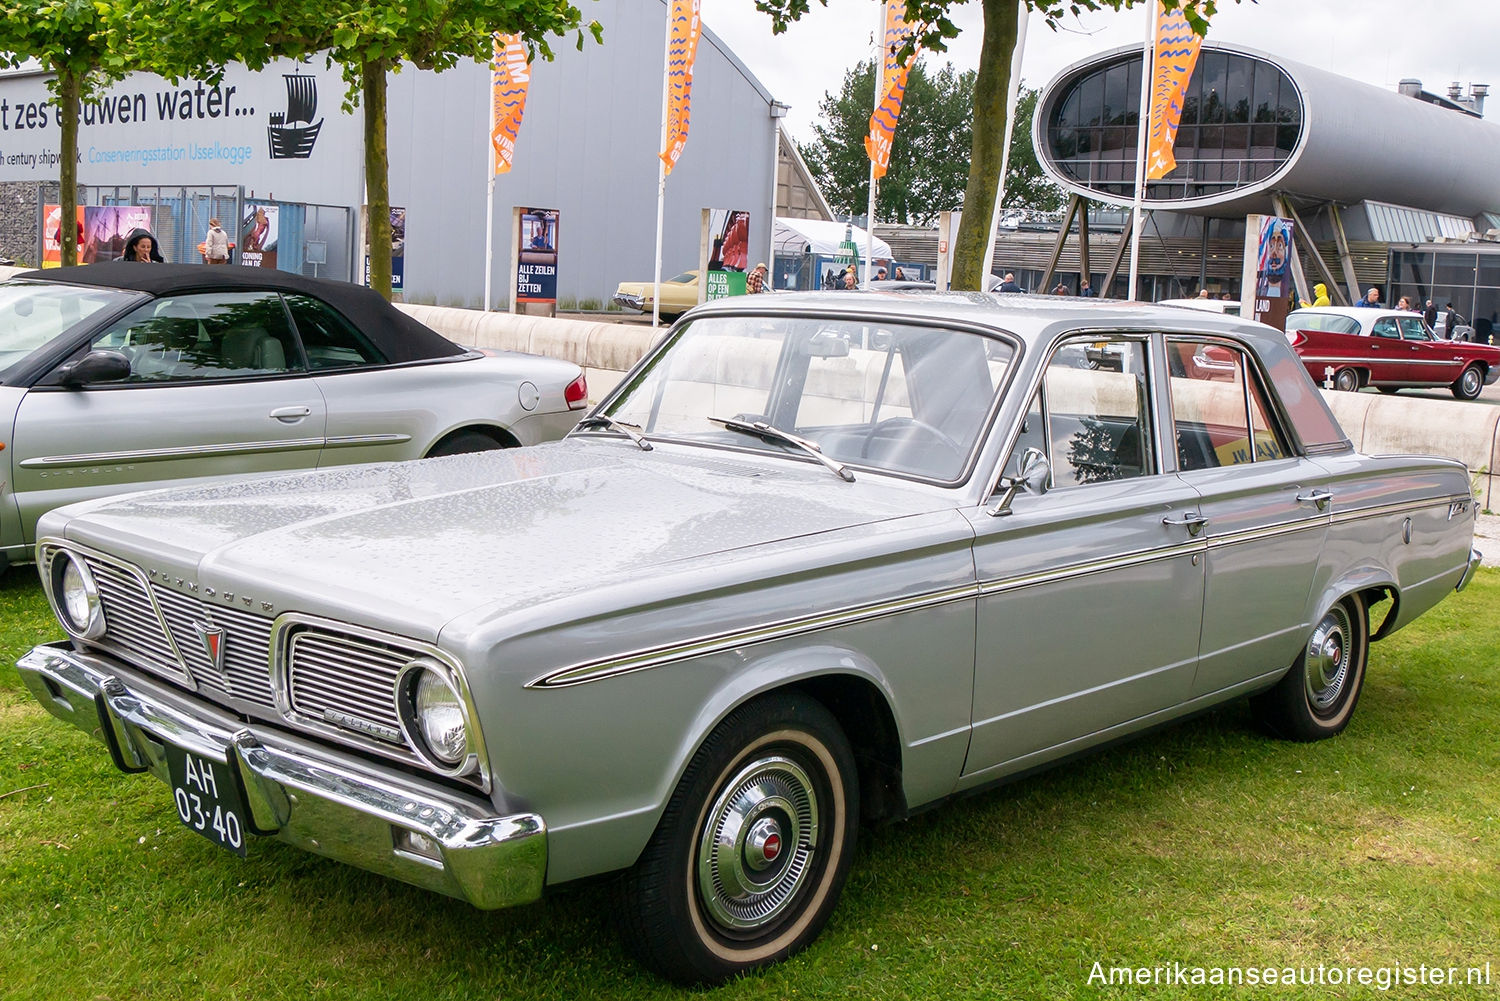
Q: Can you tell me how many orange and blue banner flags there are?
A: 4